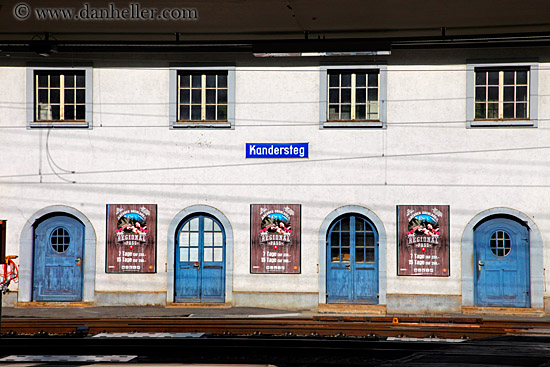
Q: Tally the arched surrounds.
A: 4